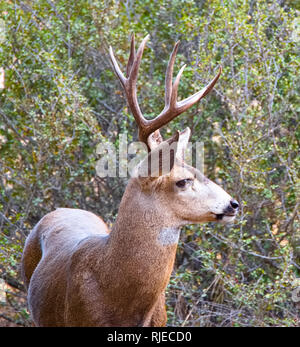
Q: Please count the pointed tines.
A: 6